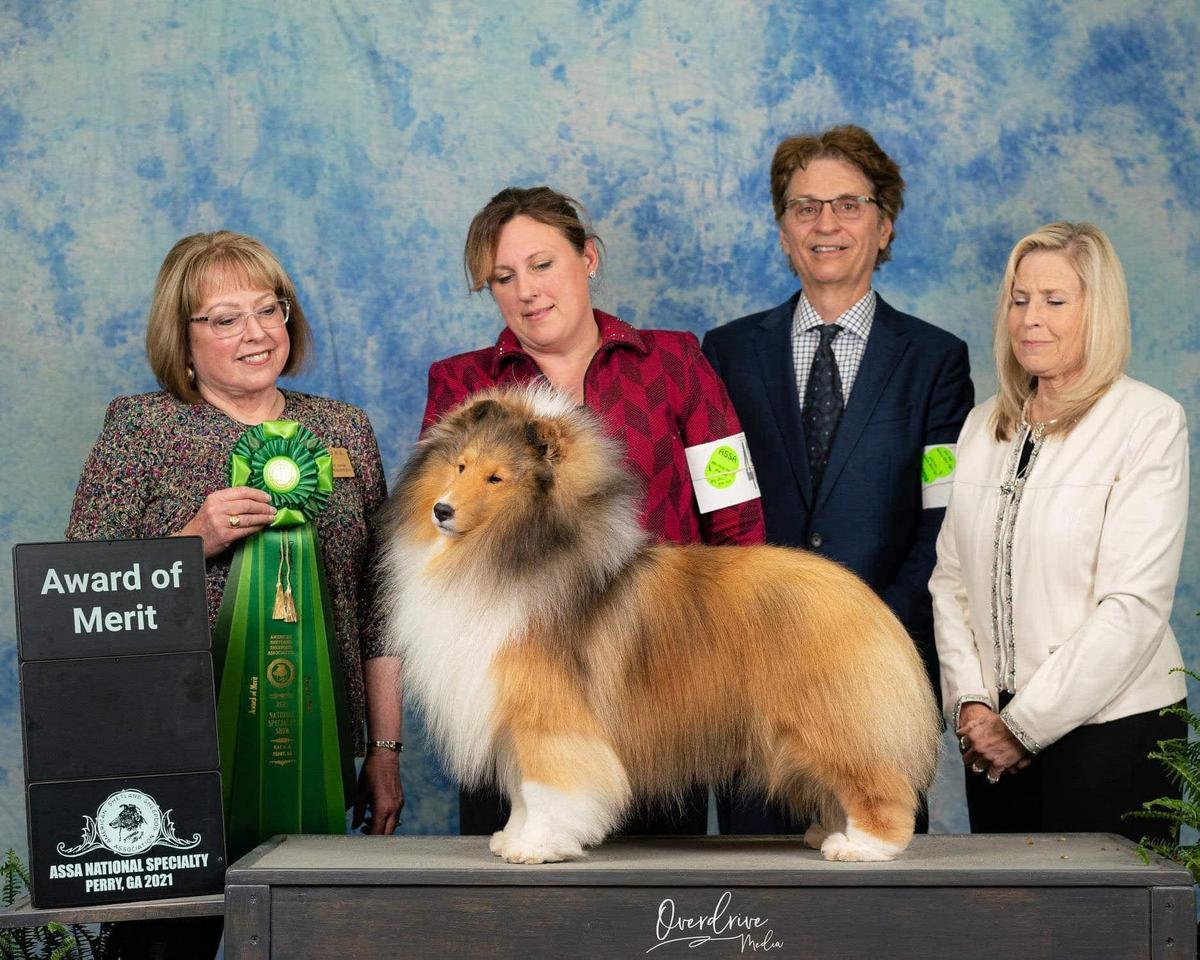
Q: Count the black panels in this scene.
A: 3